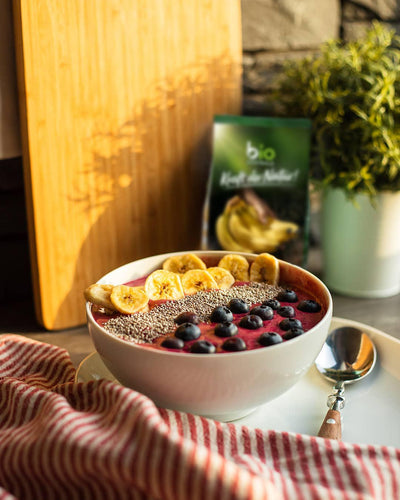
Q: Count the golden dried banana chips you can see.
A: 8